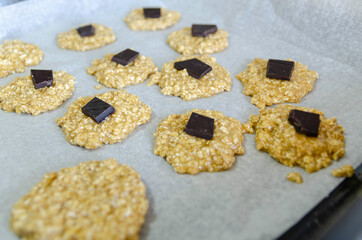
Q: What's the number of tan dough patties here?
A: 12